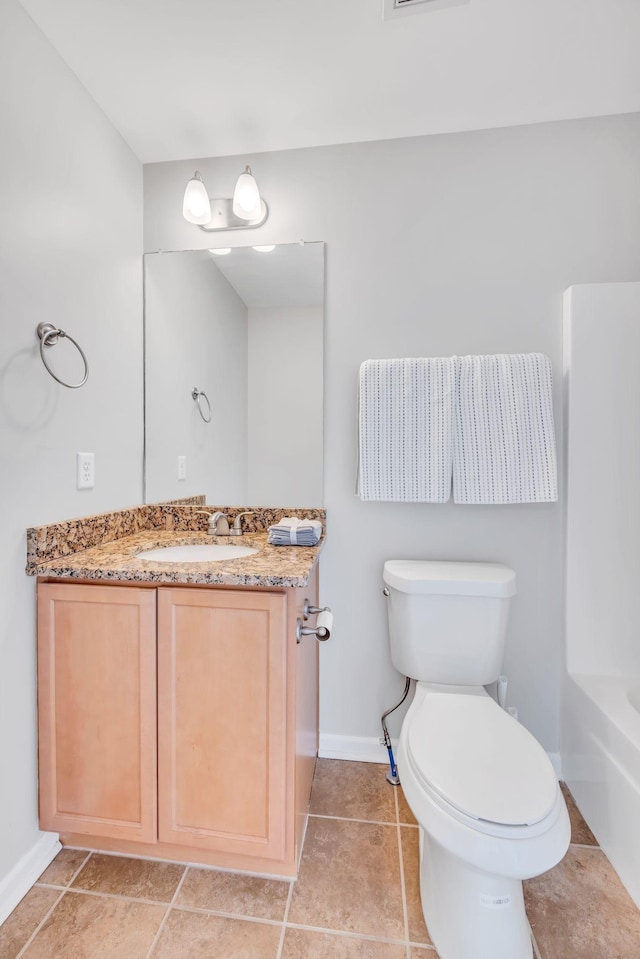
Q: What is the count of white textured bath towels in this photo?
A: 2